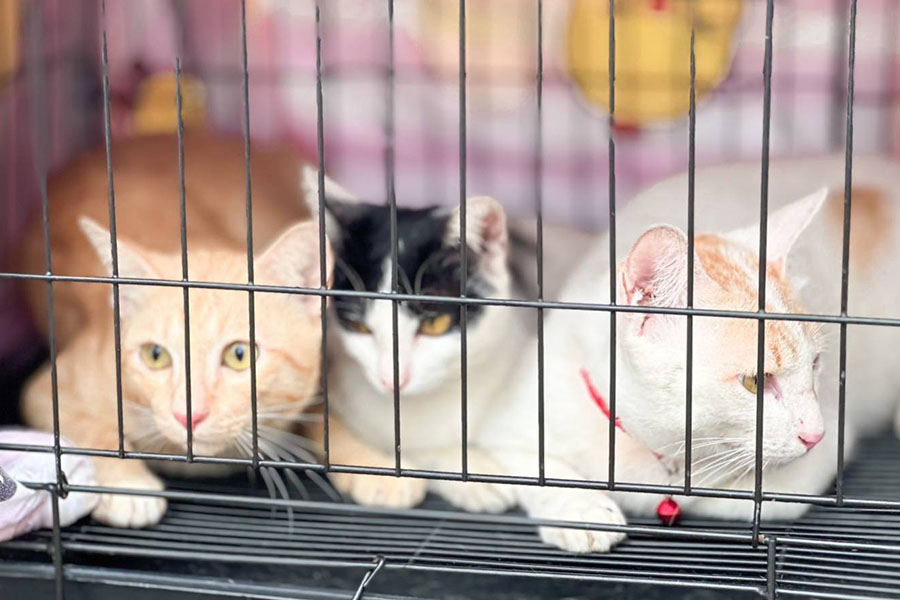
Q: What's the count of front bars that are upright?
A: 12